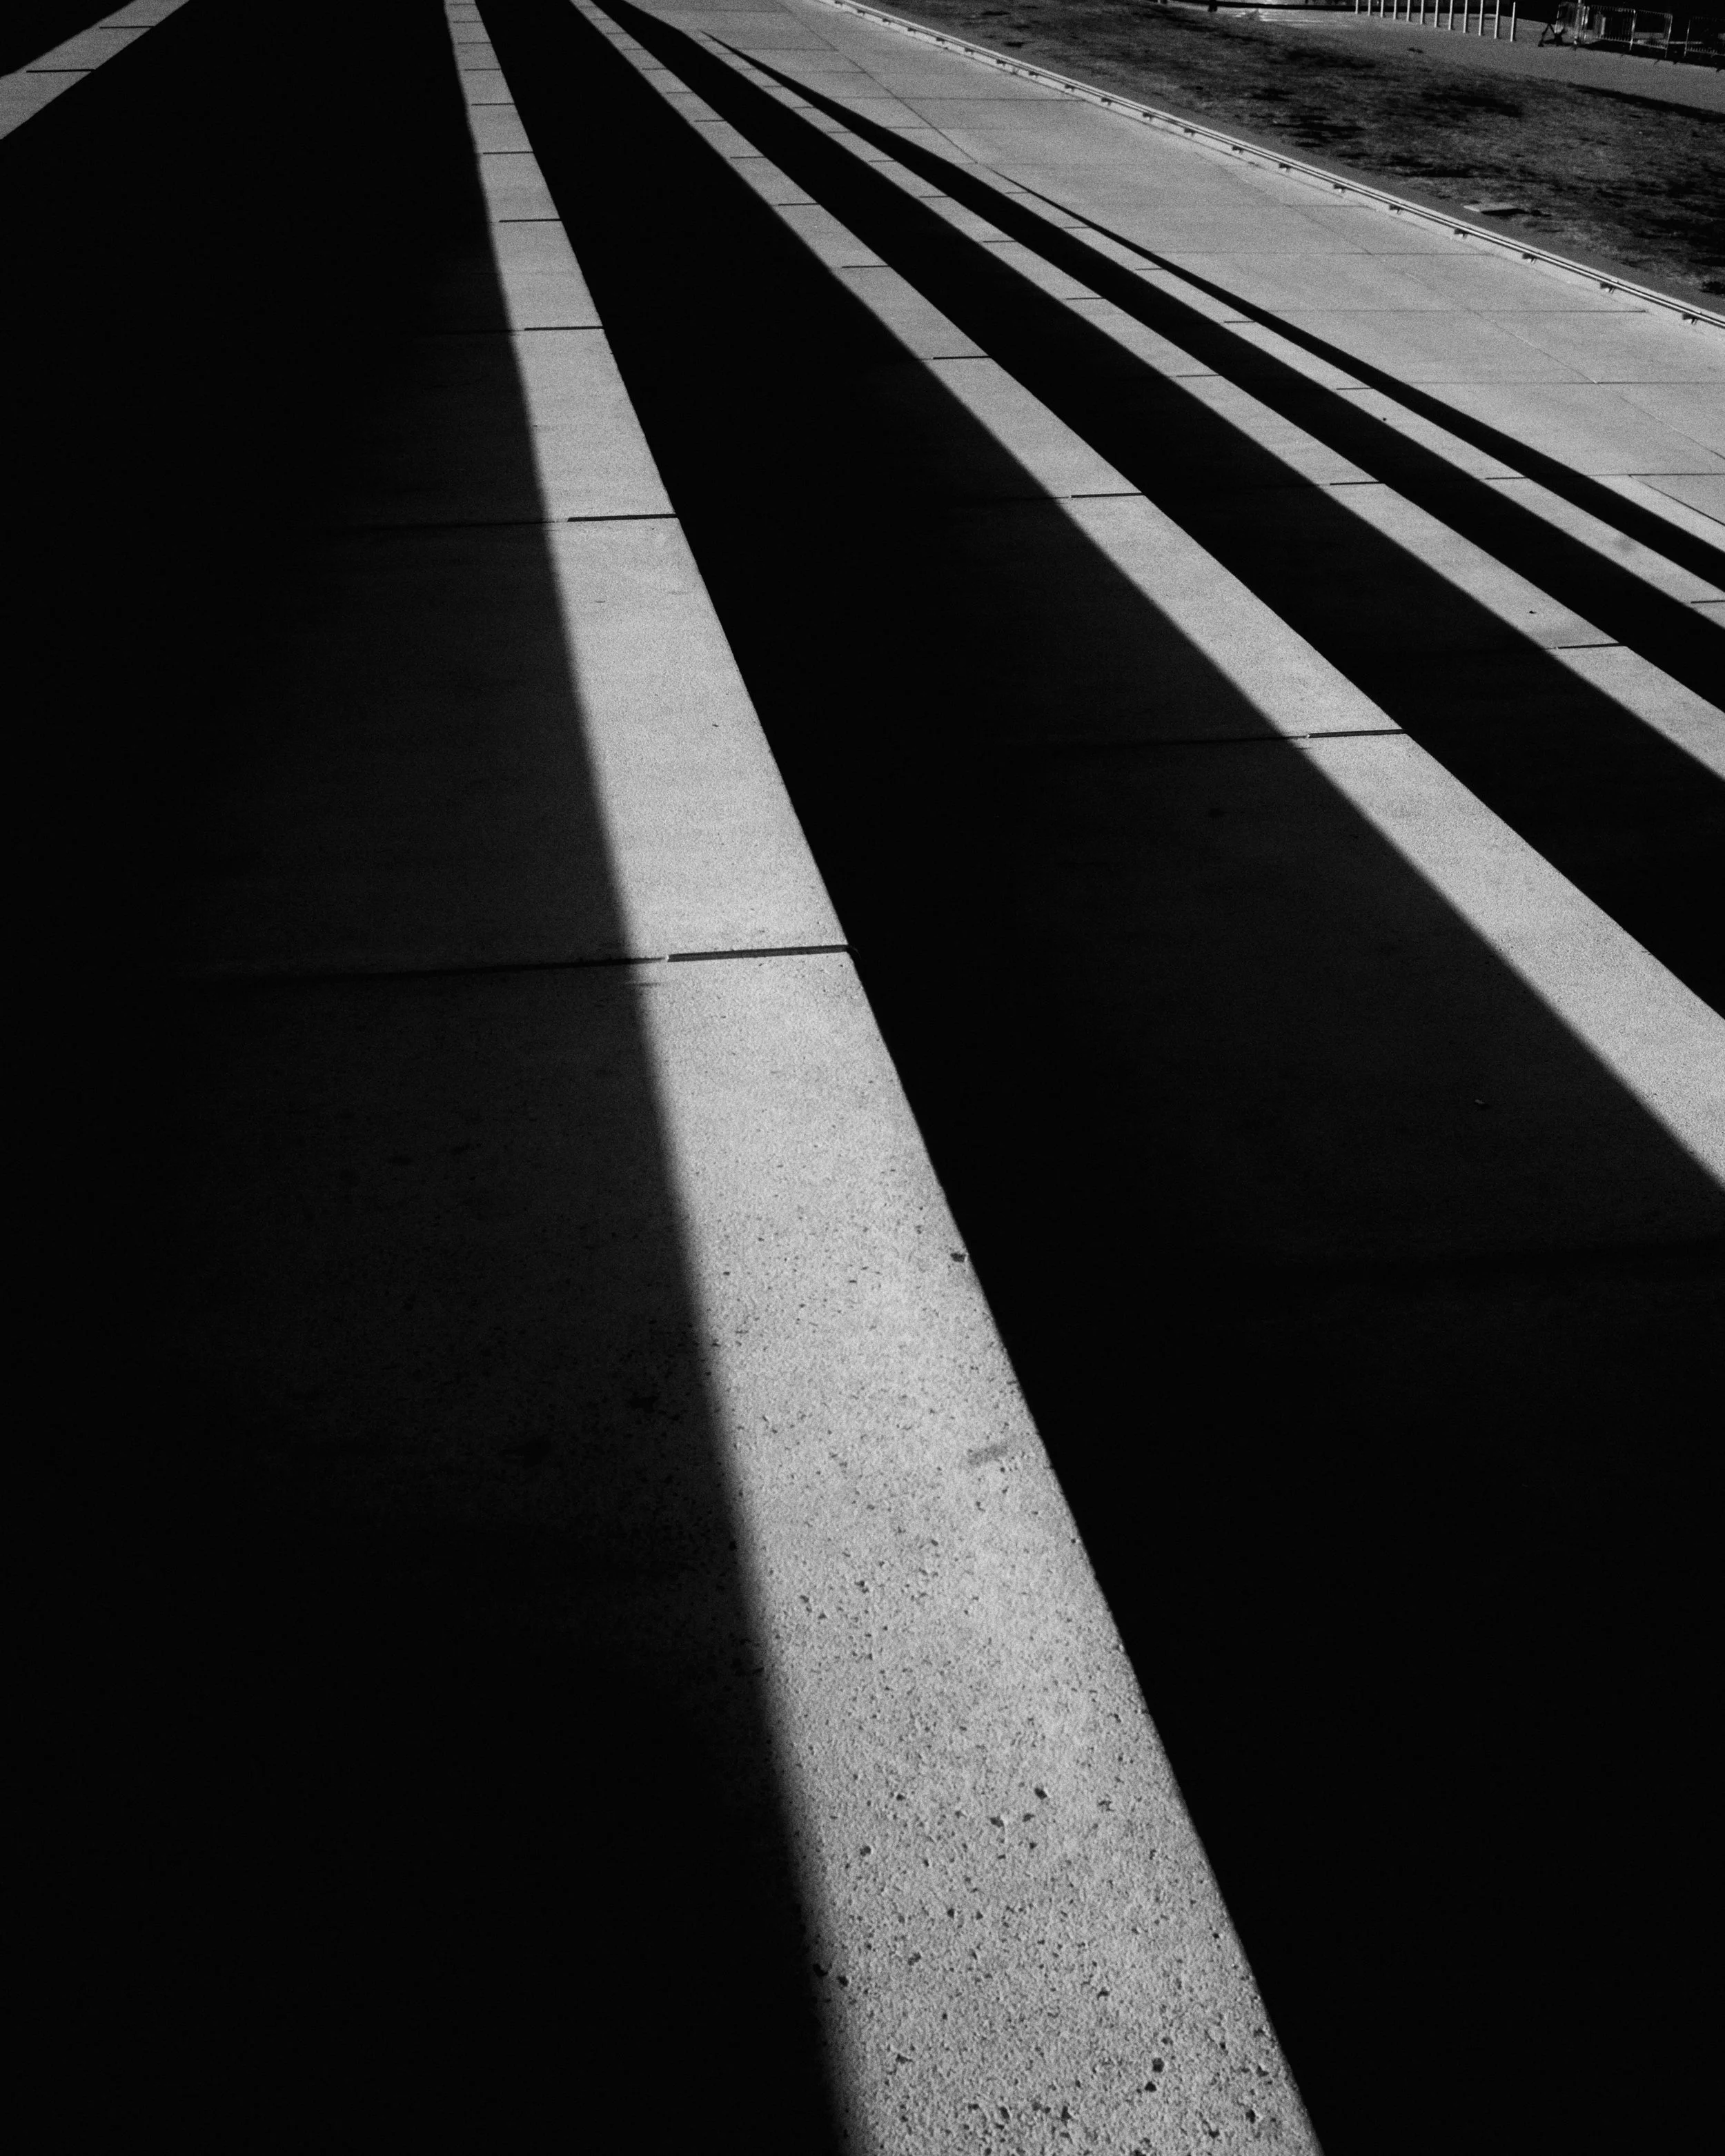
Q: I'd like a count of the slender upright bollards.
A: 12